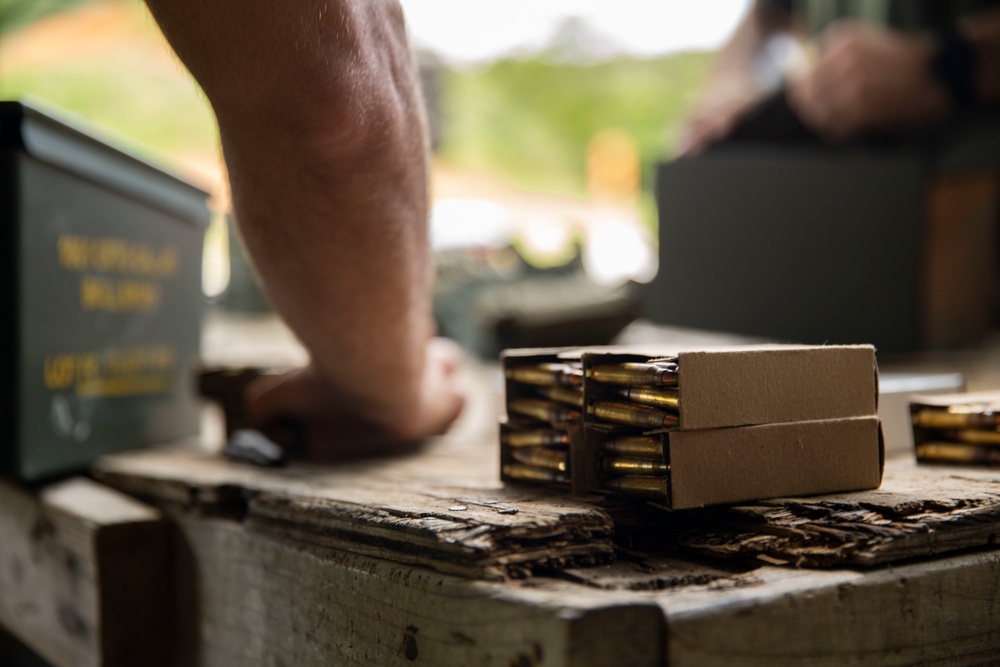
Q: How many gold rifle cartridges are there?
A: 15